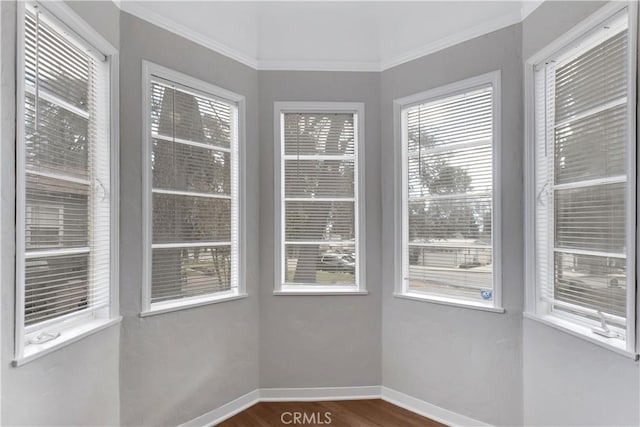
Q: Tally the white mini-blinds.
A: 5